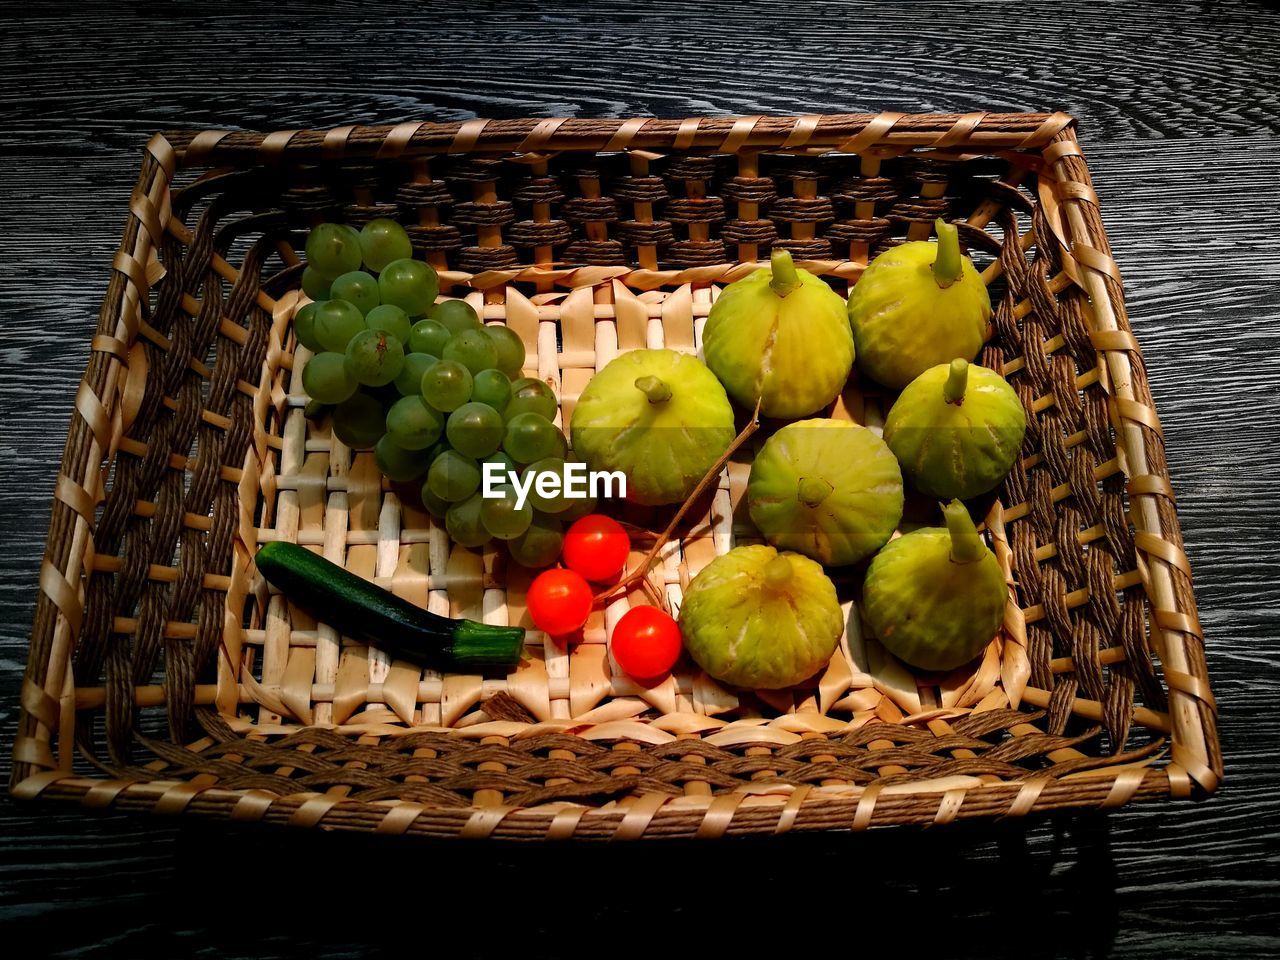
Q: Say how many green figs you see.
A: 7